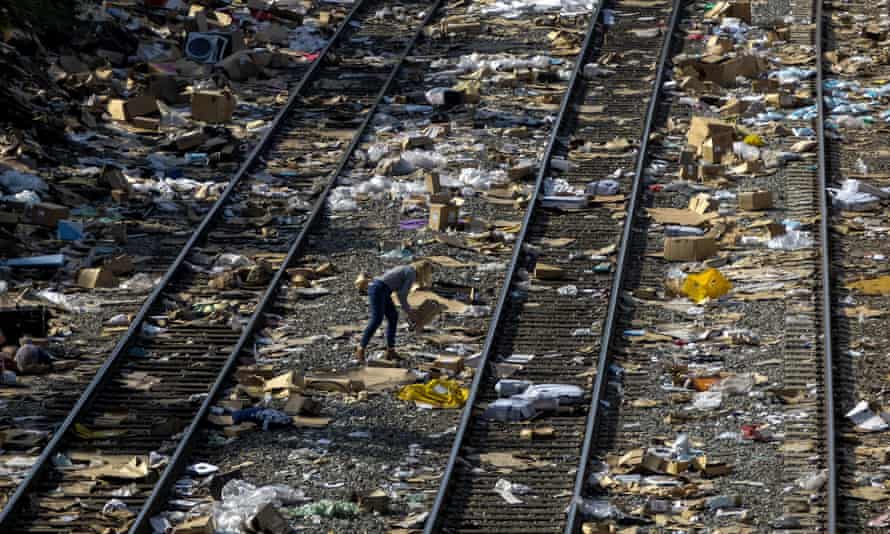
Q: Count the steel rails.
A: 5